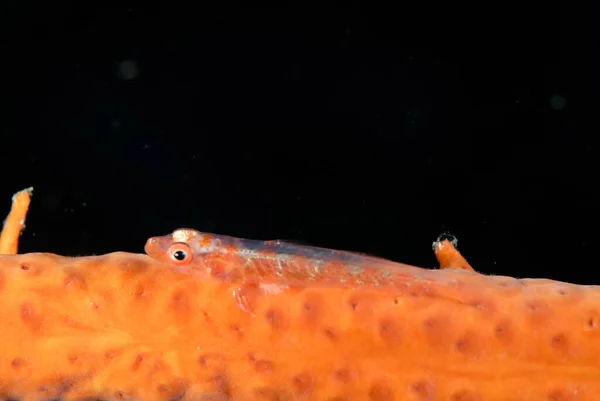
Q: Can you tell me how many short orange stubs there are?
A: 2